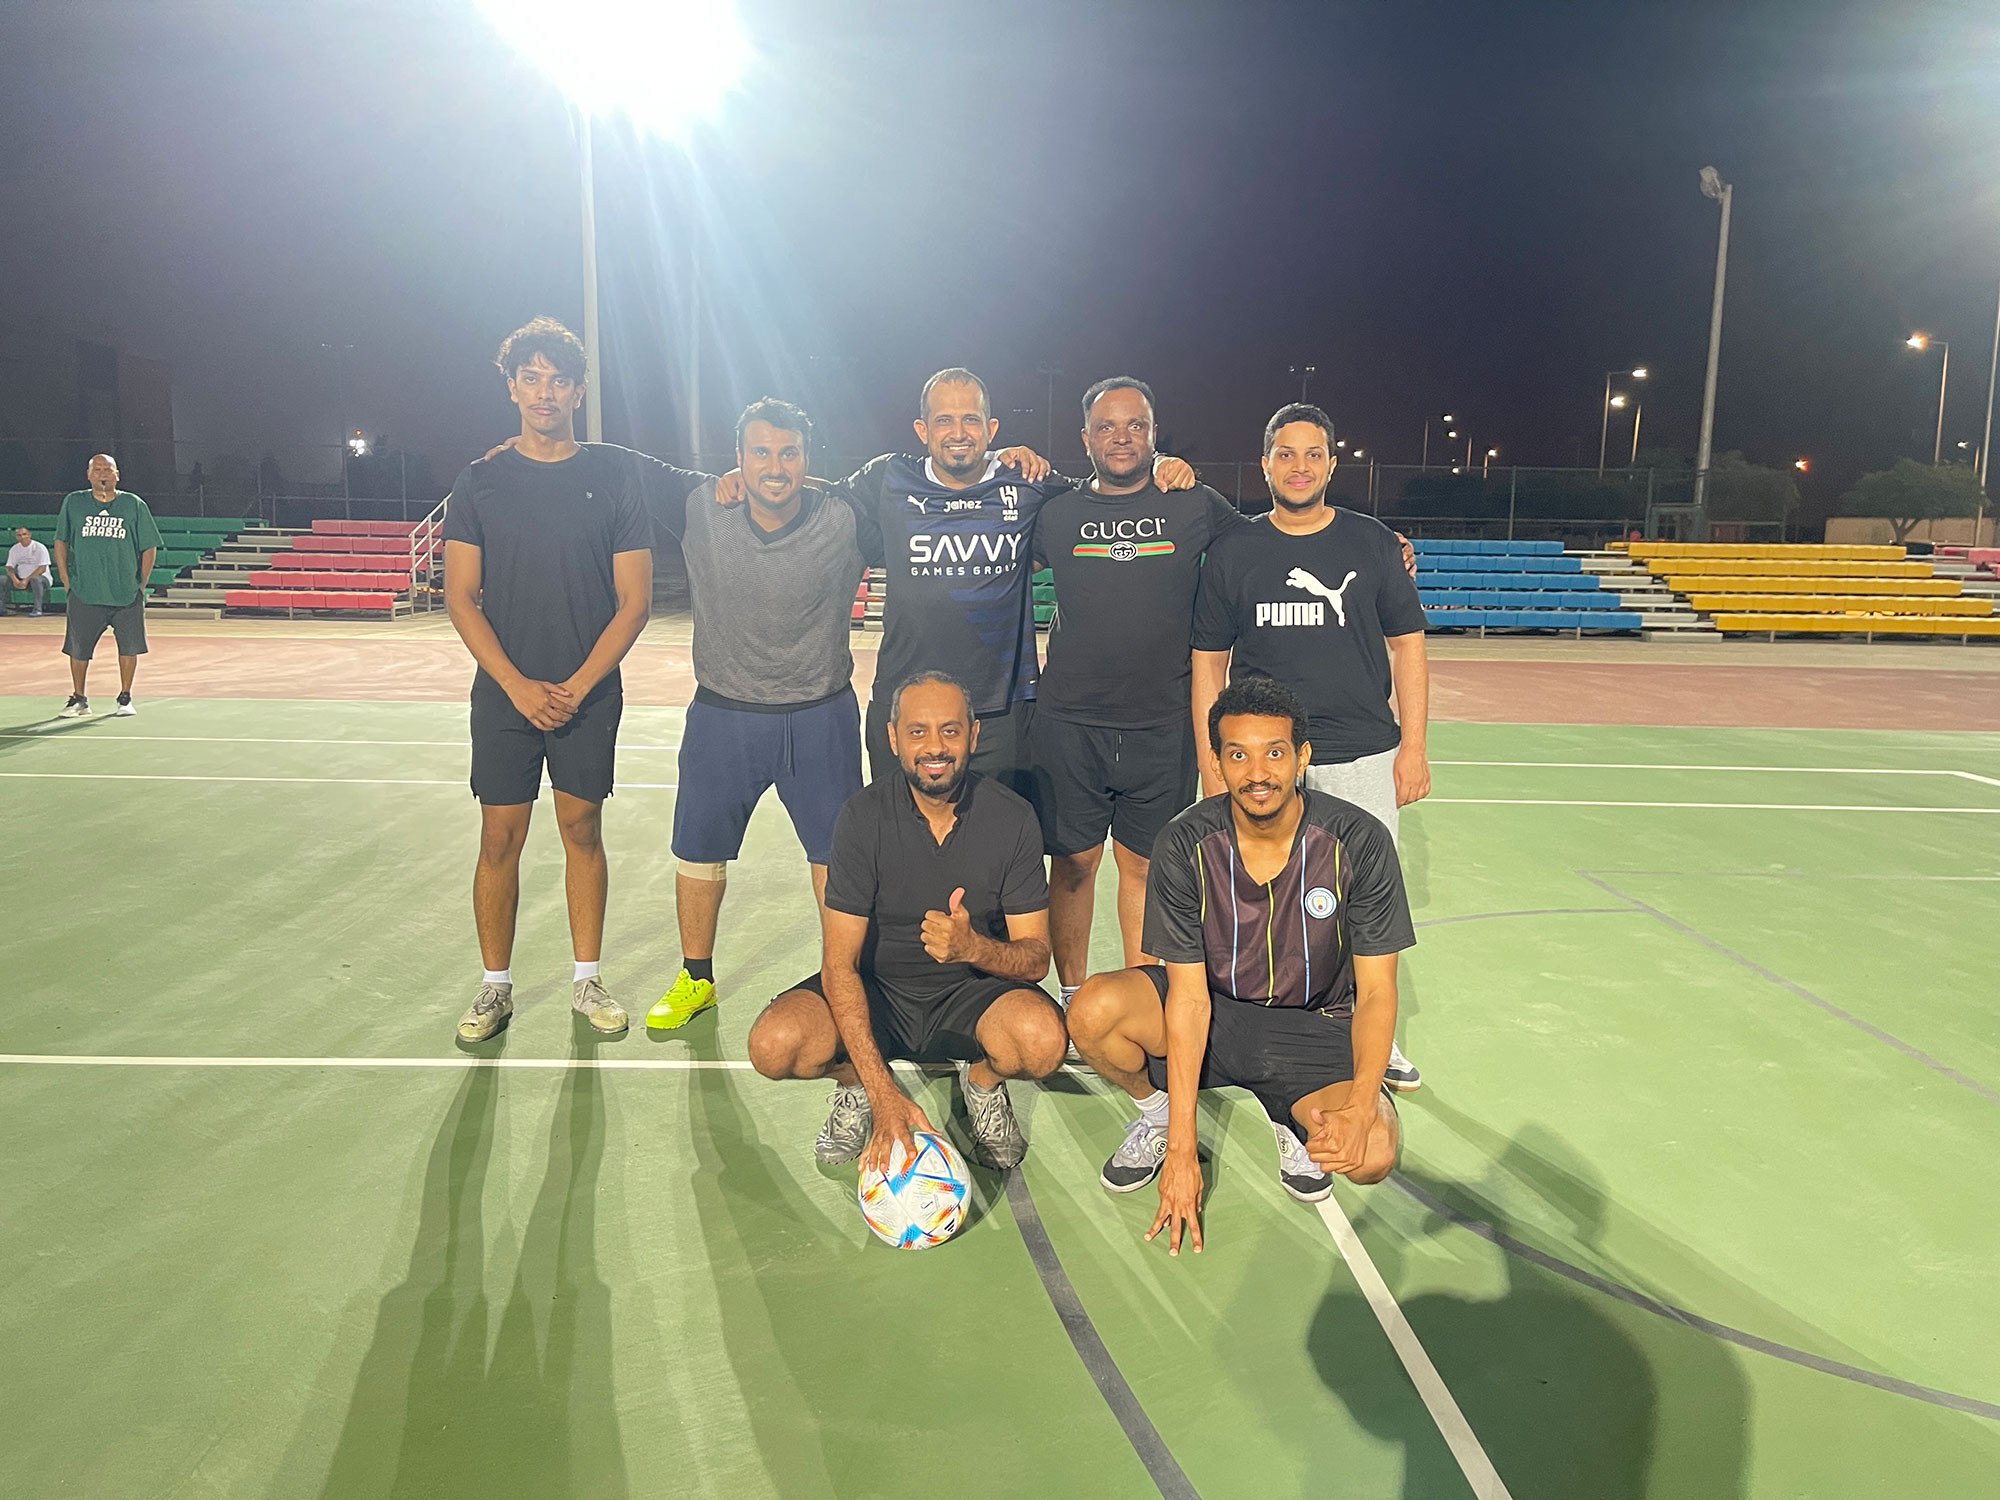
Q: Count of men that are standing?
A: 6